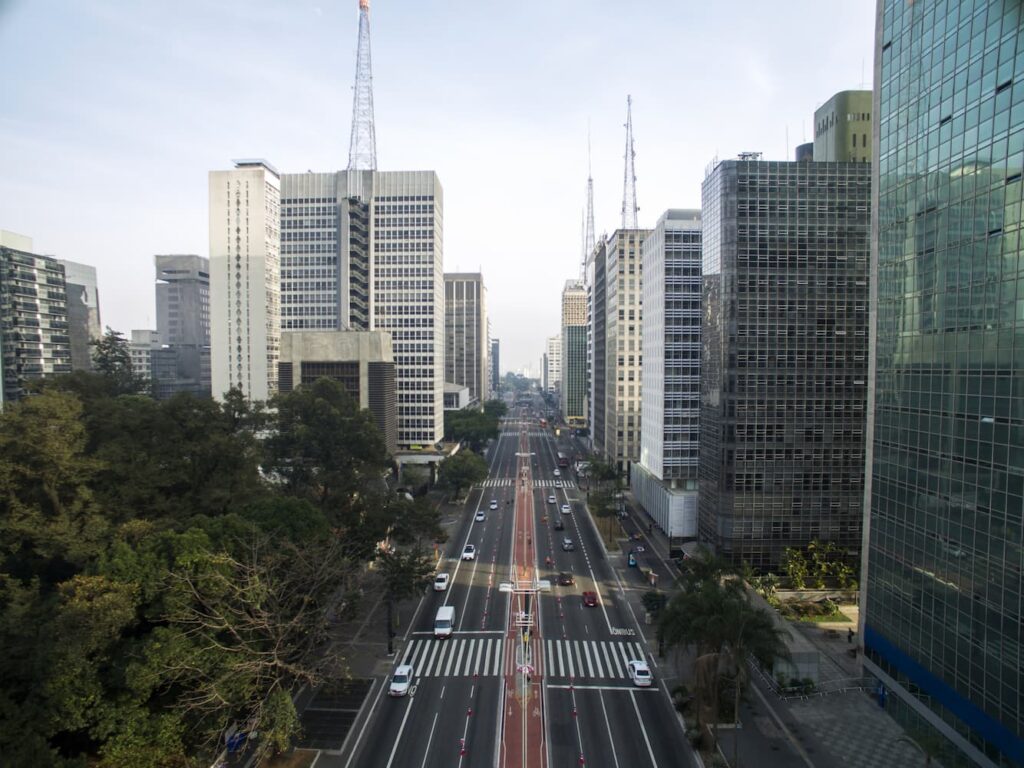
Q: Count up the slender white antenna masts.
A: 3